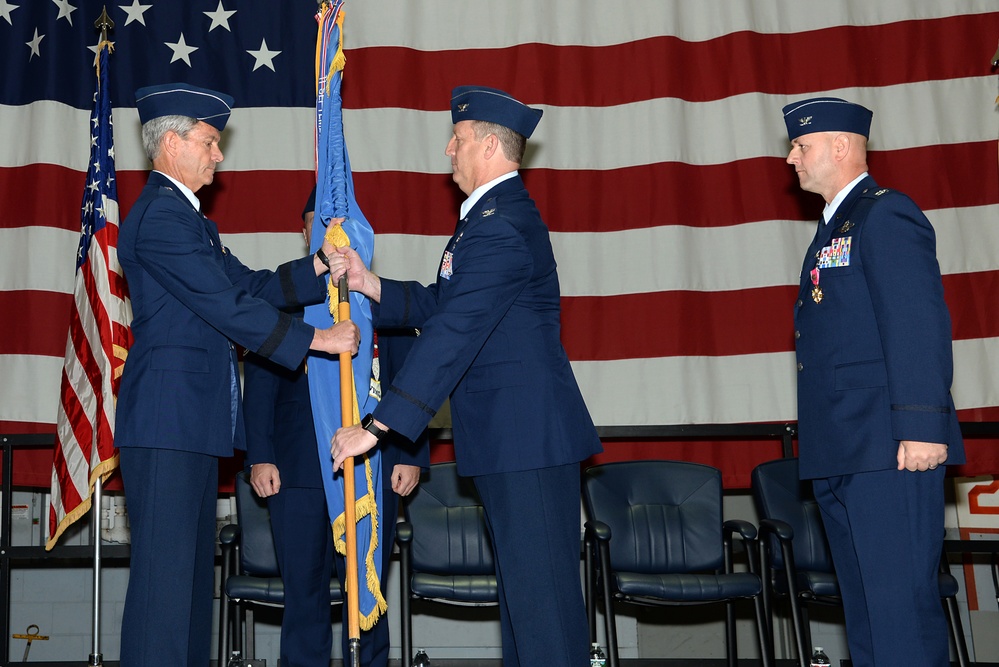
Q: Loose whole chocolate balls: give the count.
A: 0